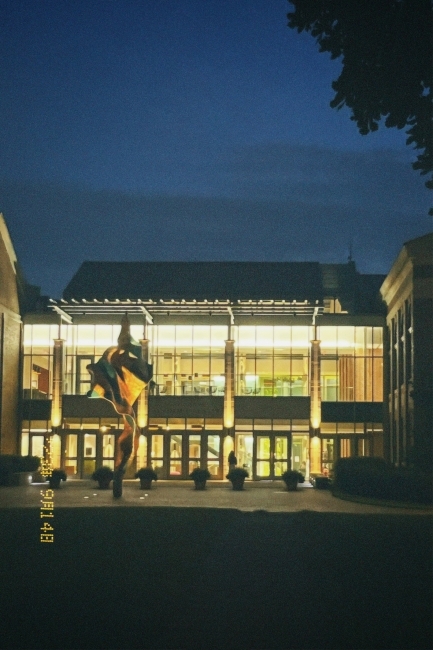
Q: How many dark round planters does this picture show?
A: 6